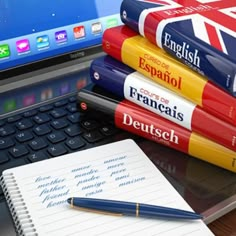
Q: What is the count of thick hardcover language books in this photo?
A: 4